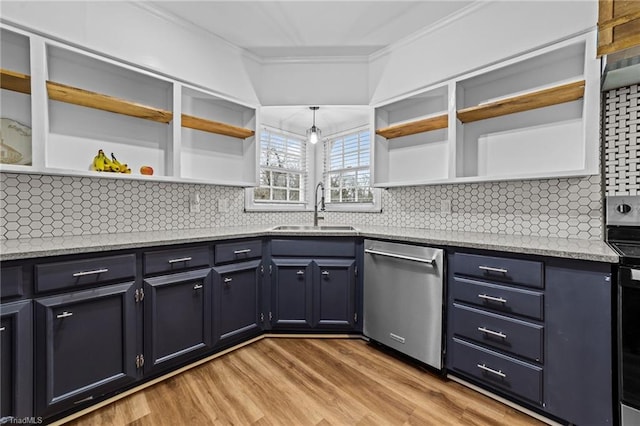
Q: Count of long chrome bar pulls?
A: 7